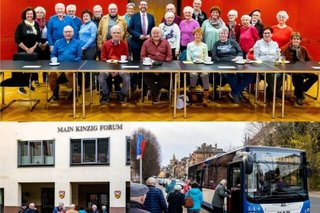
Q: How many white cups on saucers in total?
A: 5